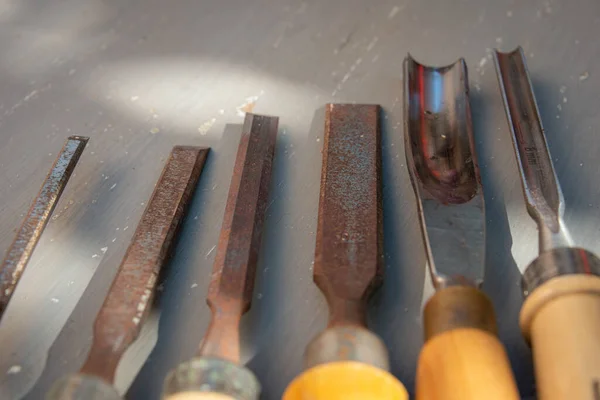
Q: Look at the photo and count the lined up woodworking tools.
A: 6